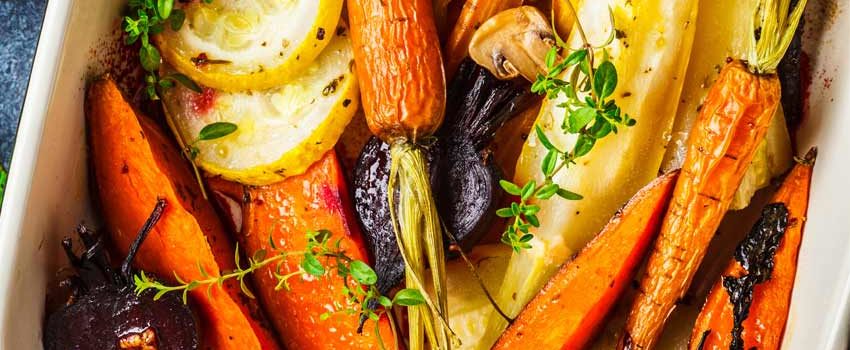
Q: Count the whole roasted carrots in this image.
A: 2